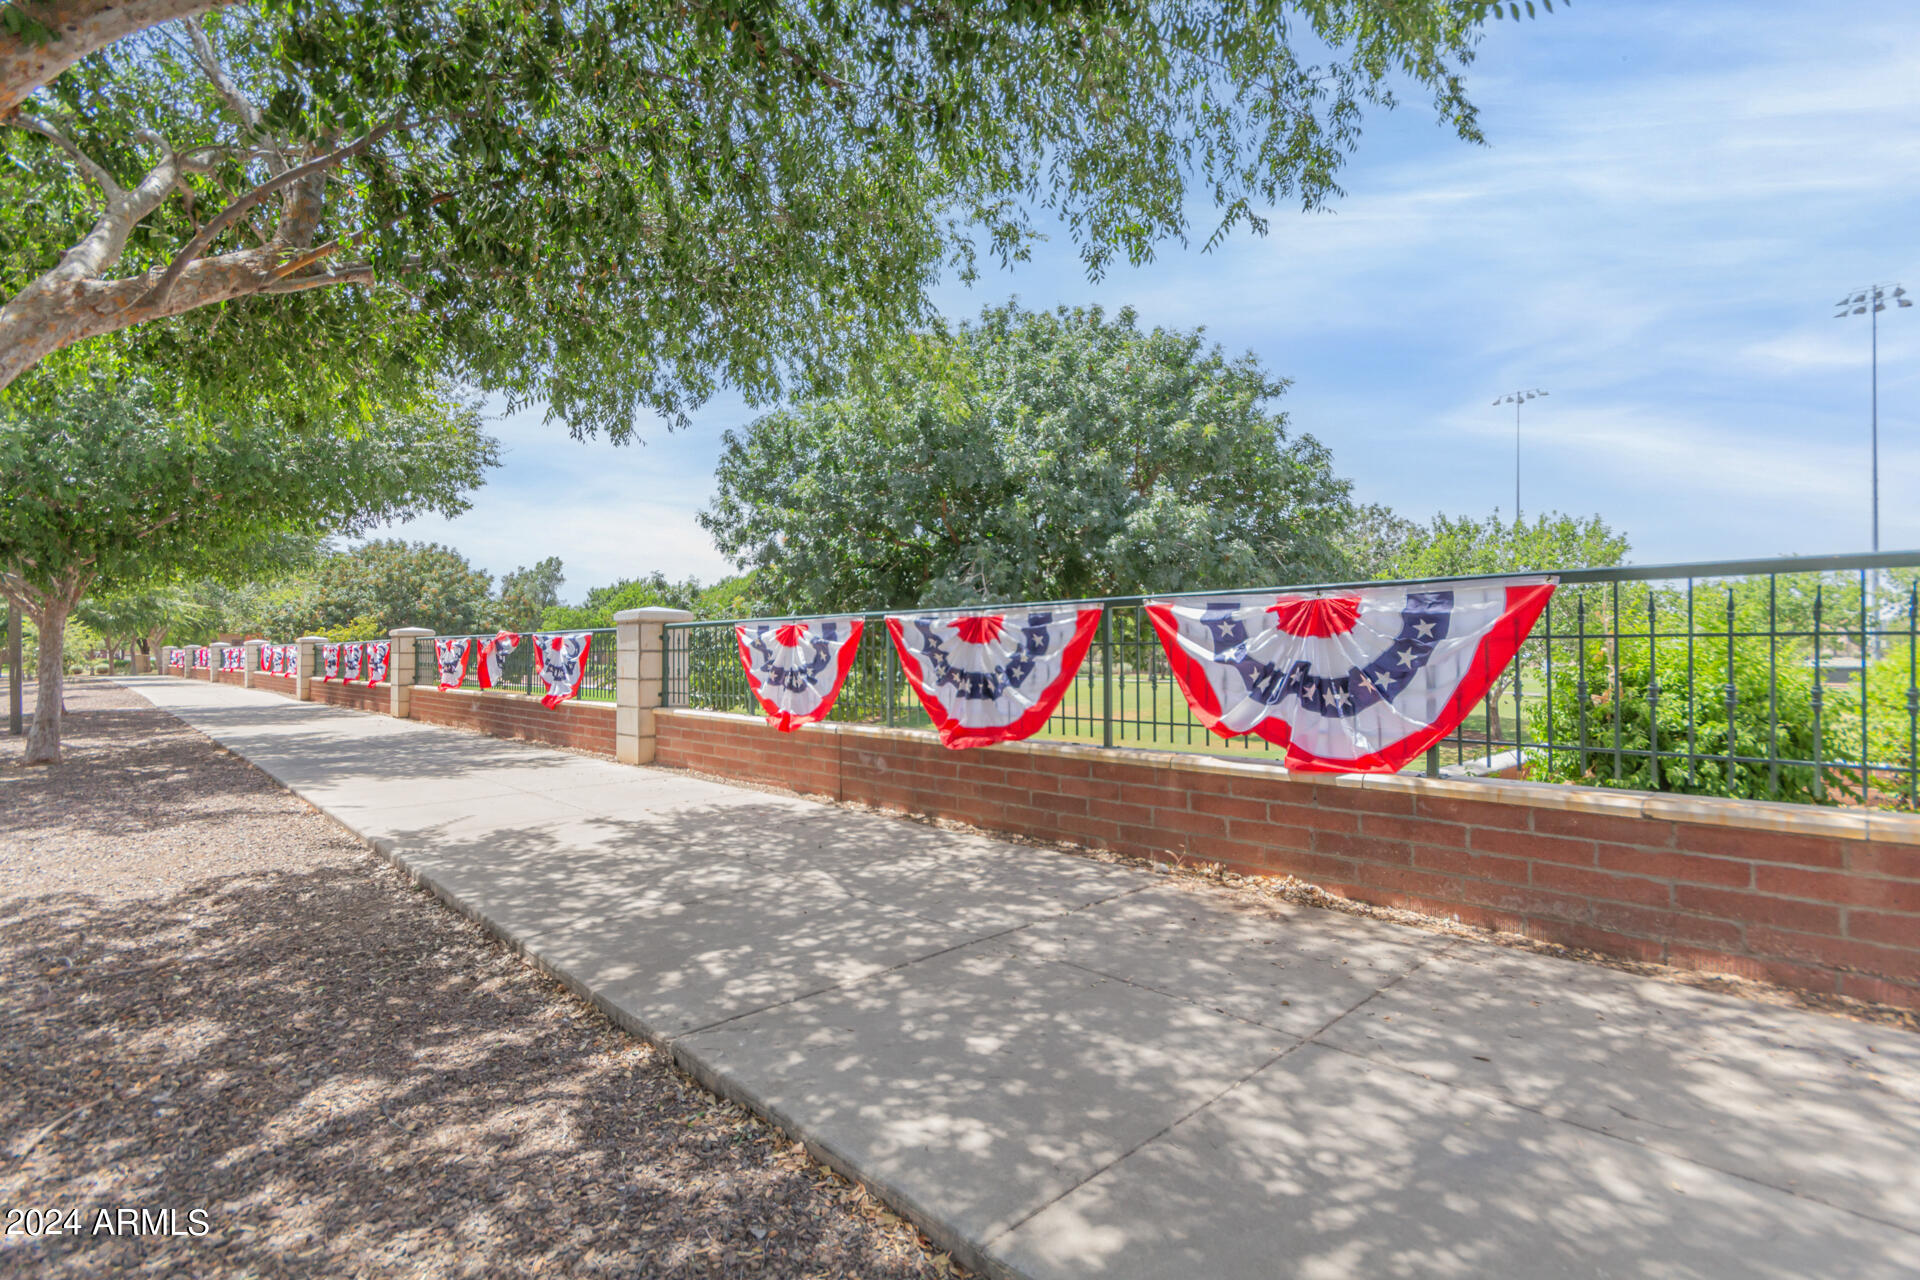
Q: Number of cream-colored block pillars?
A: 7